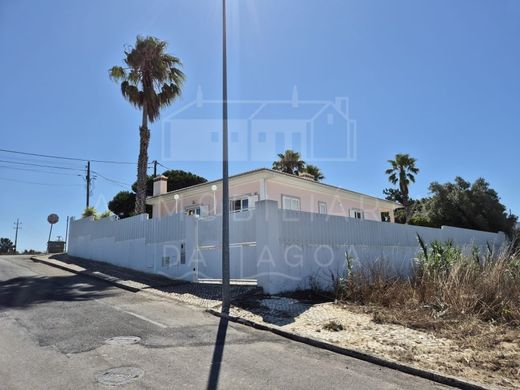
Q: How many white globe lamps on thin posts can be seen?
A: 2